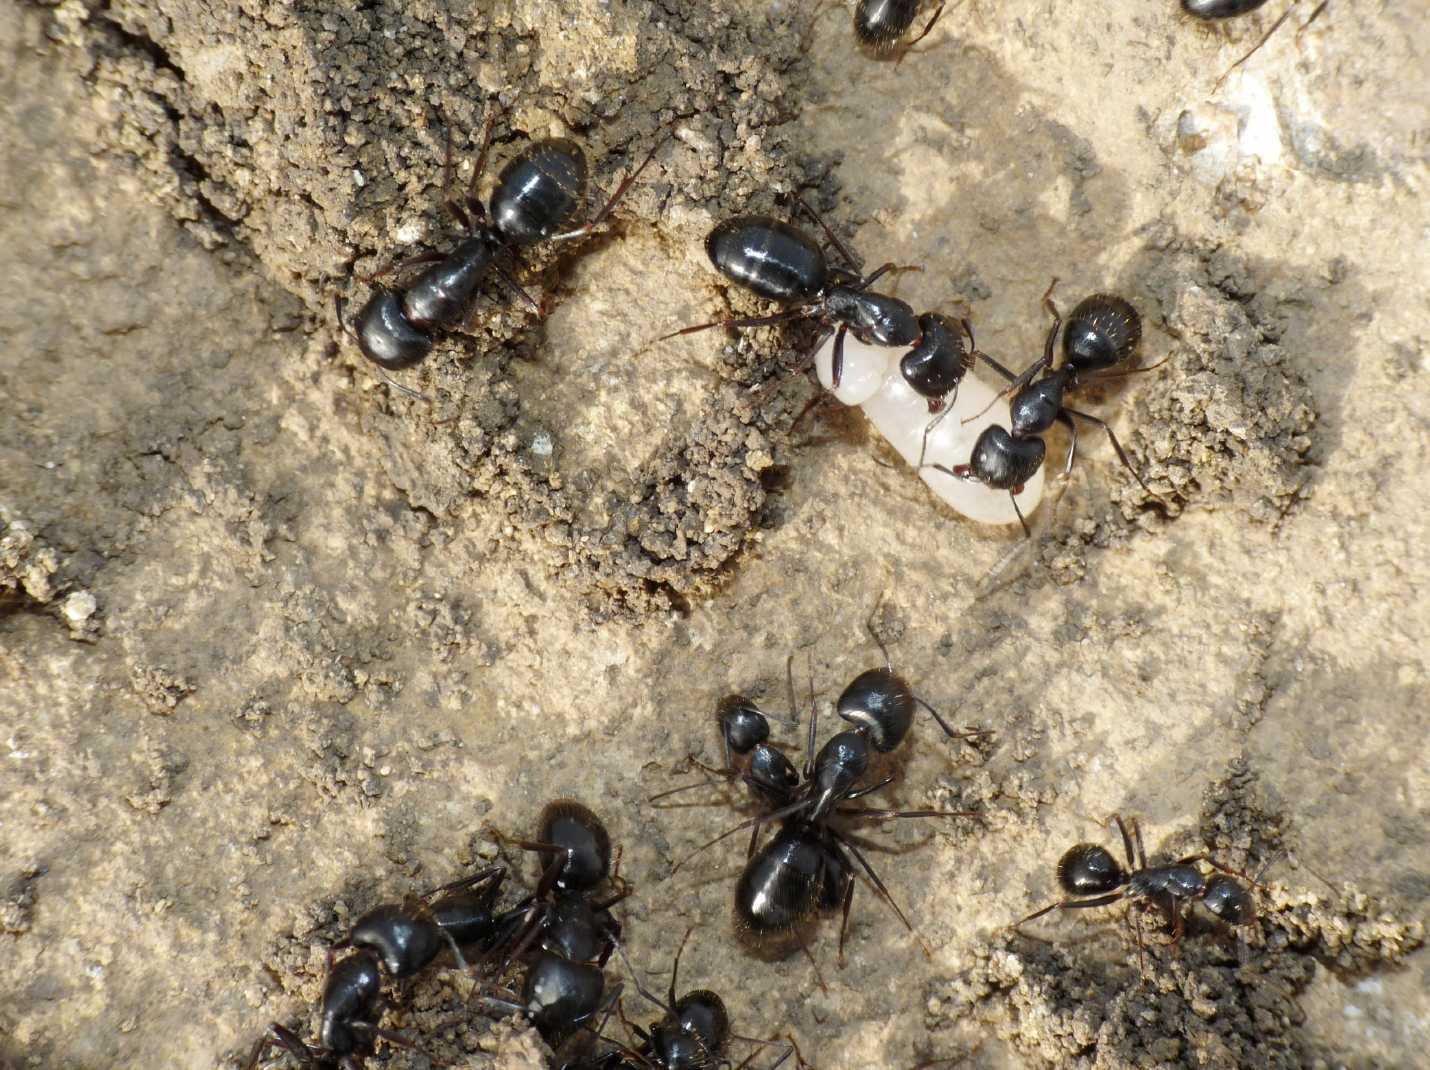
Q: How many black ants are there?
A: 12